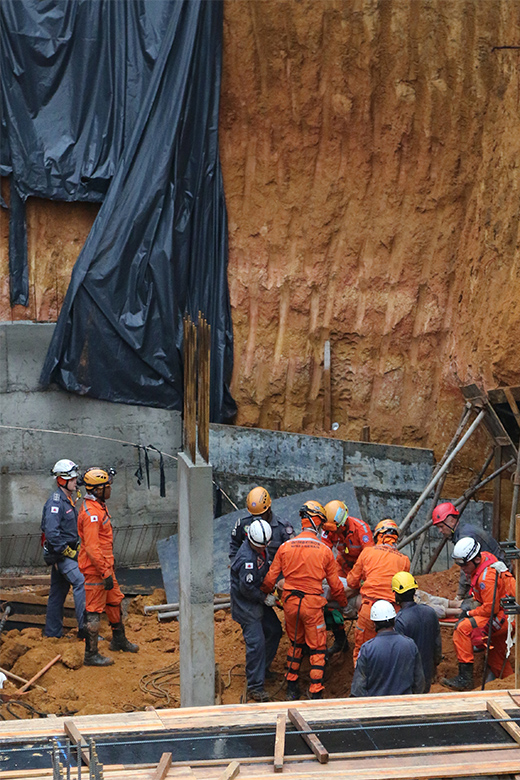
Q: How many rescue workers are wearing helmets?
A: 11